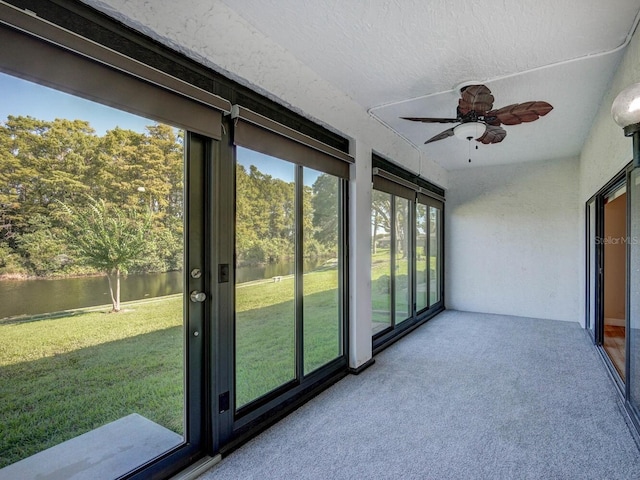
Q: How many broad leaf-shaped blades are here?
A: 5